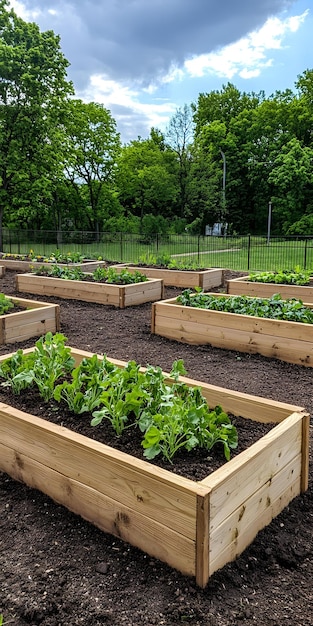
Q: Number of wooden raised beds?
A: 7